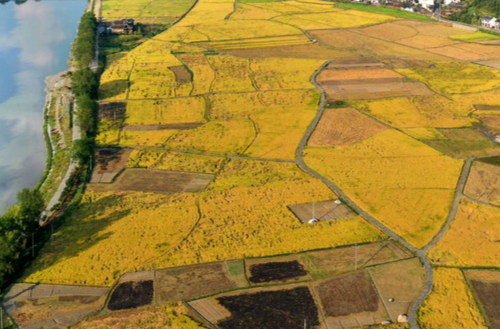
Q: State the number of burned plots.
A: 3